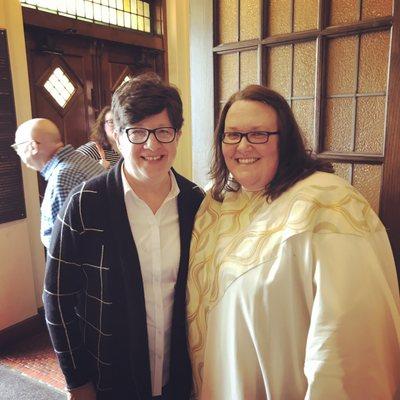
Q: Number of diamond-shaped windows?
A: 2